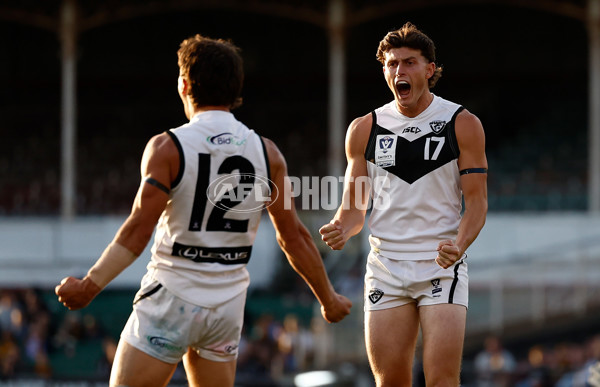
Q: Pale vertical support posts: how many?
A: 3